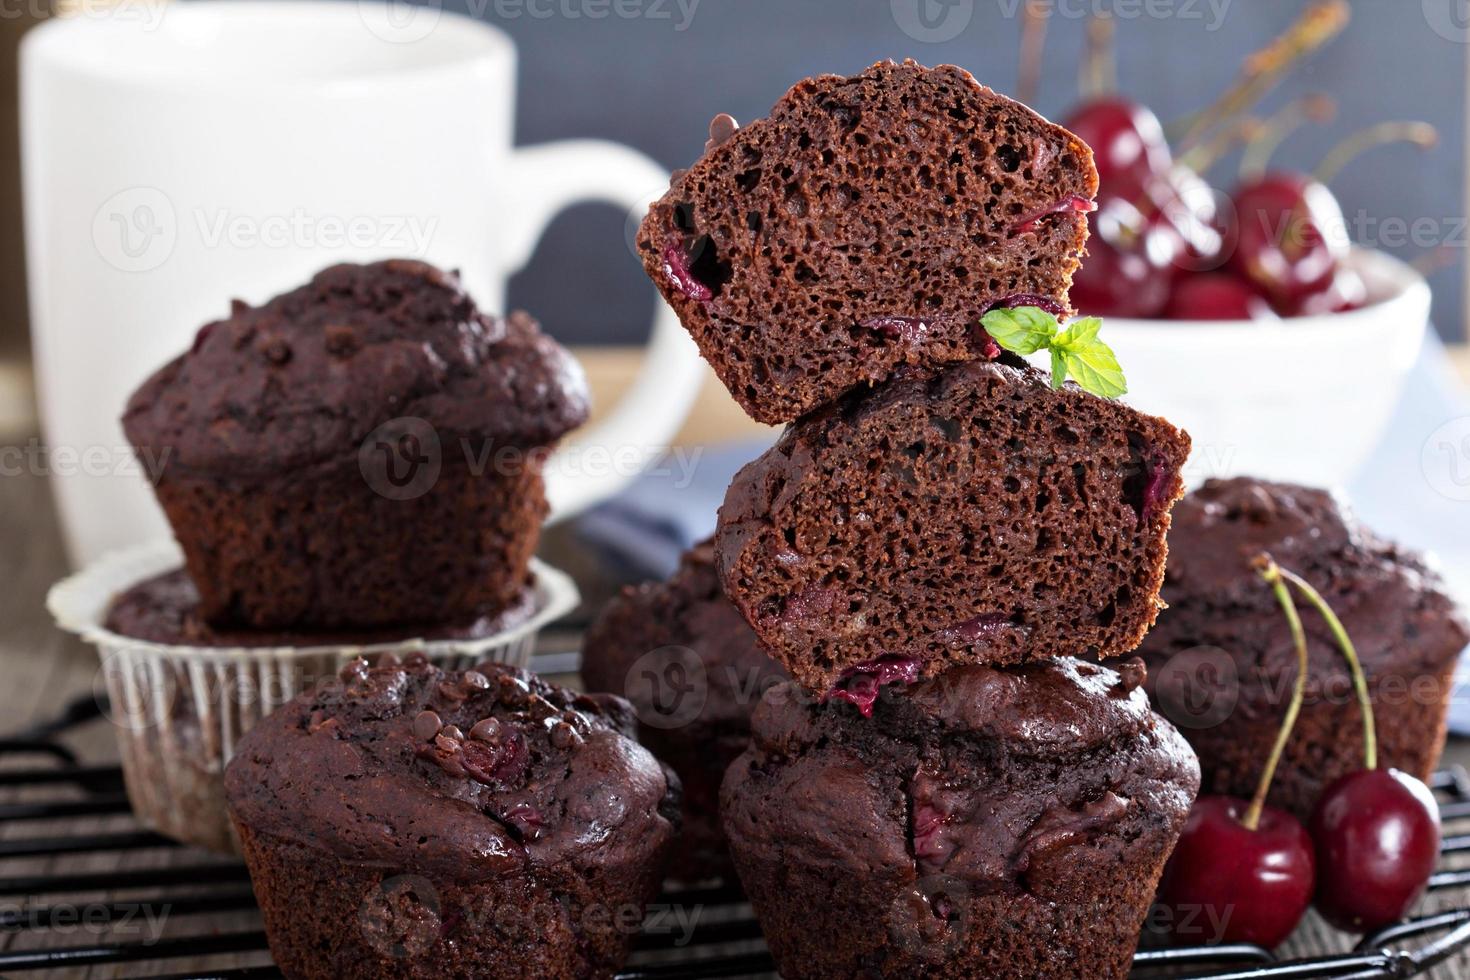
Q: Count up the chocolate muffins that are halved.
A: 2